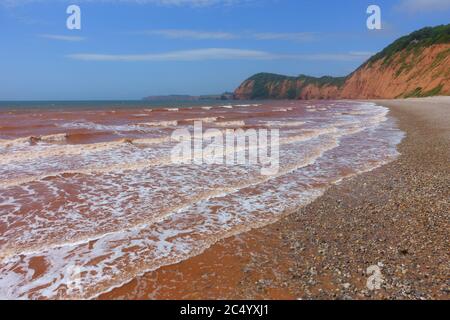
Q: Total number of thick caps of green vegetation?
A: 2